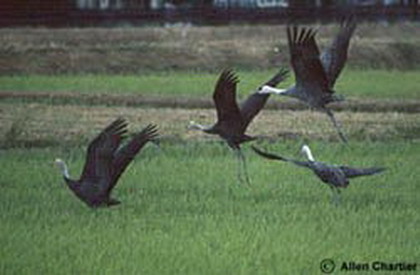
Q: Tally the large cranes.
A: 4